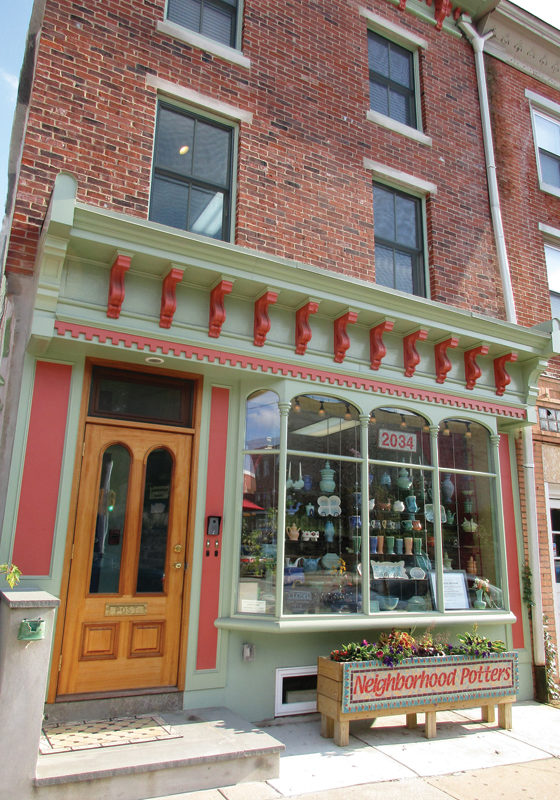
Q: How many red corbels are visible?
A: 11